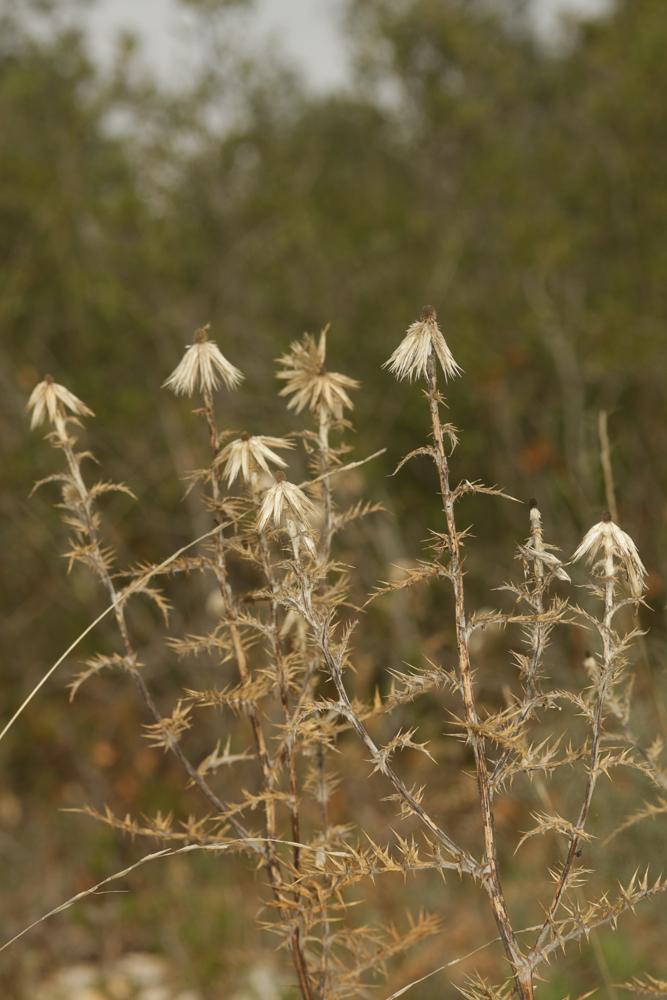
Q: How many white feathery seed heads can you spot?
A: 7